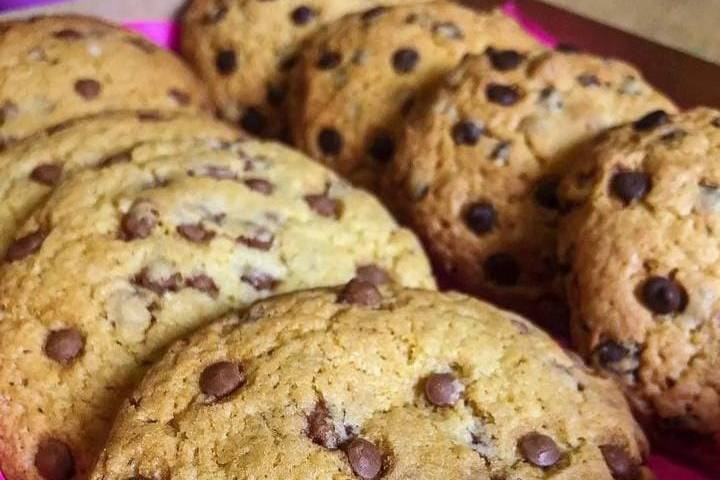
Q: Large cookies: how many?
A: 8